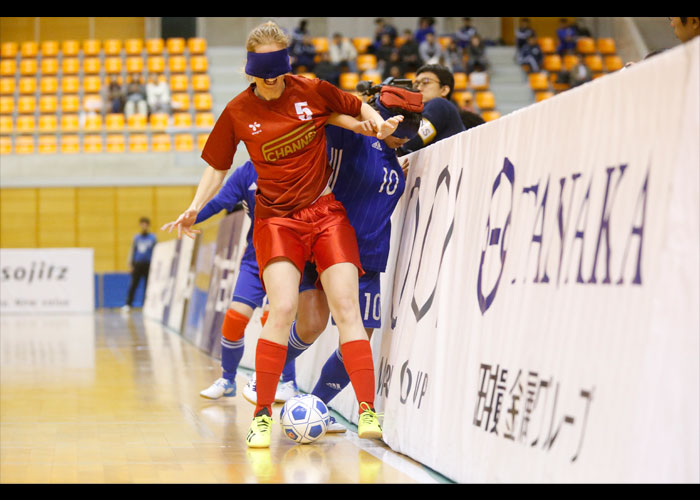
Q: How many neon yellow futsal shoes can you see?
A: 2